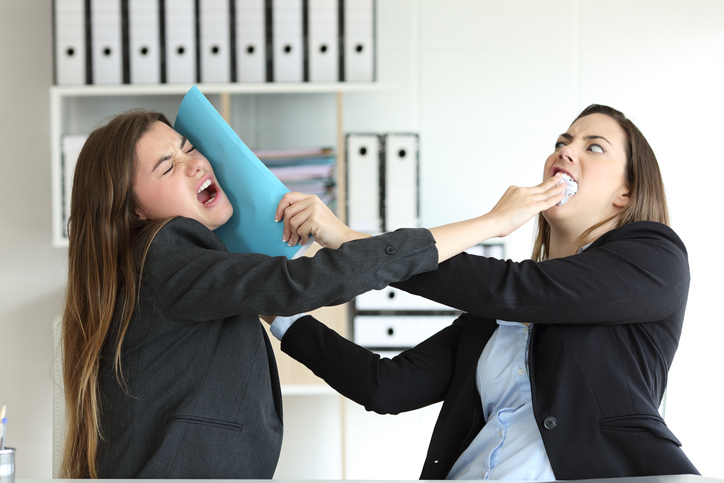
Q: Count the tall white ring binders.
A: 11